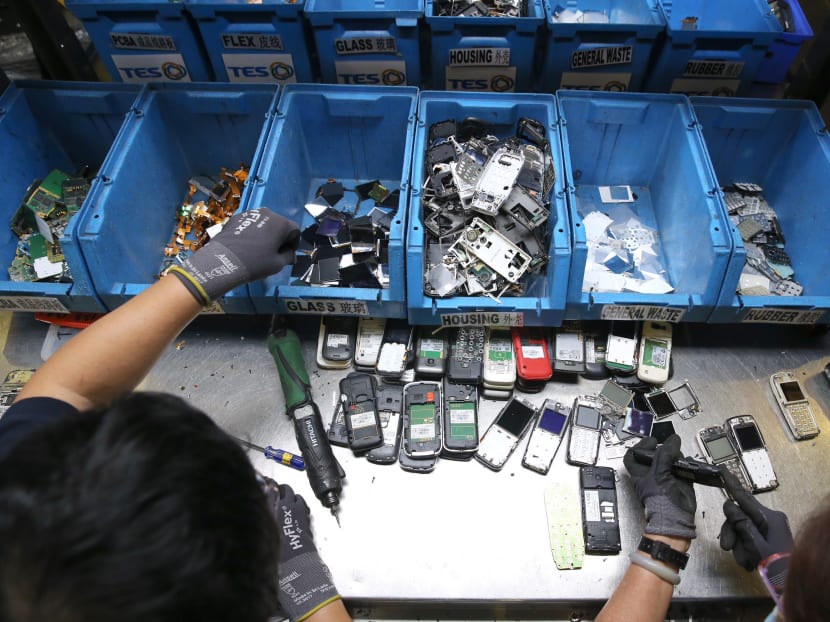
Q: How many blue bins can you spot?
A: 13